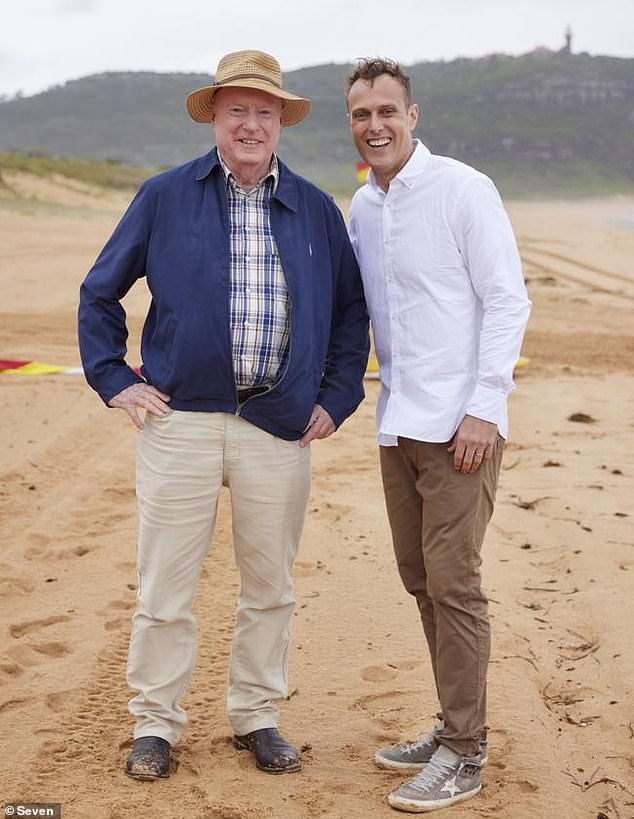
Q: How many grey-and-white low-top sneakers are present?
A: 2